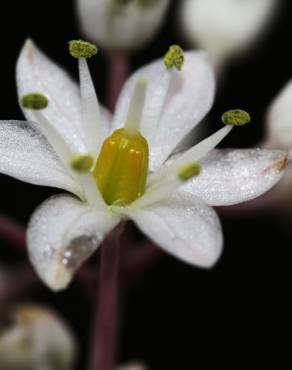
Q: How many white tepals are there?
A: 6